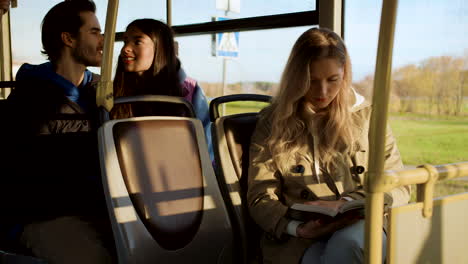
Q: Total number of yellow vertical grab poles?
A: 2